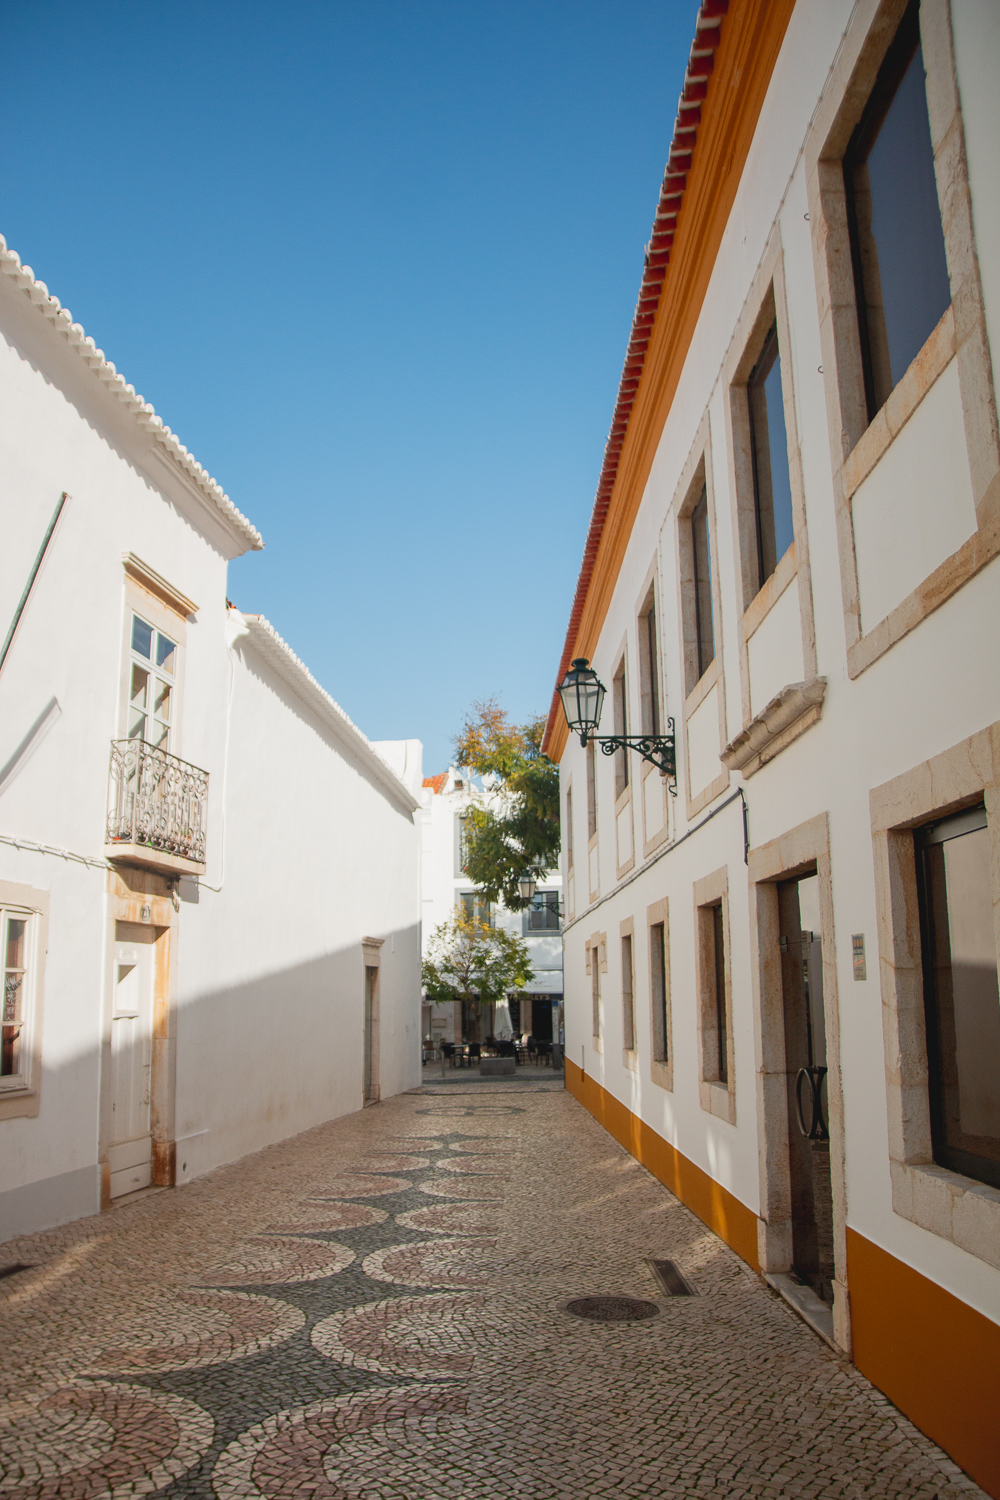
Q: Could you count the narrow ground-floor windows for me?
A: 4